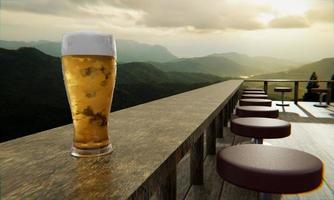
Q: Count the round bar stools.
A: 9